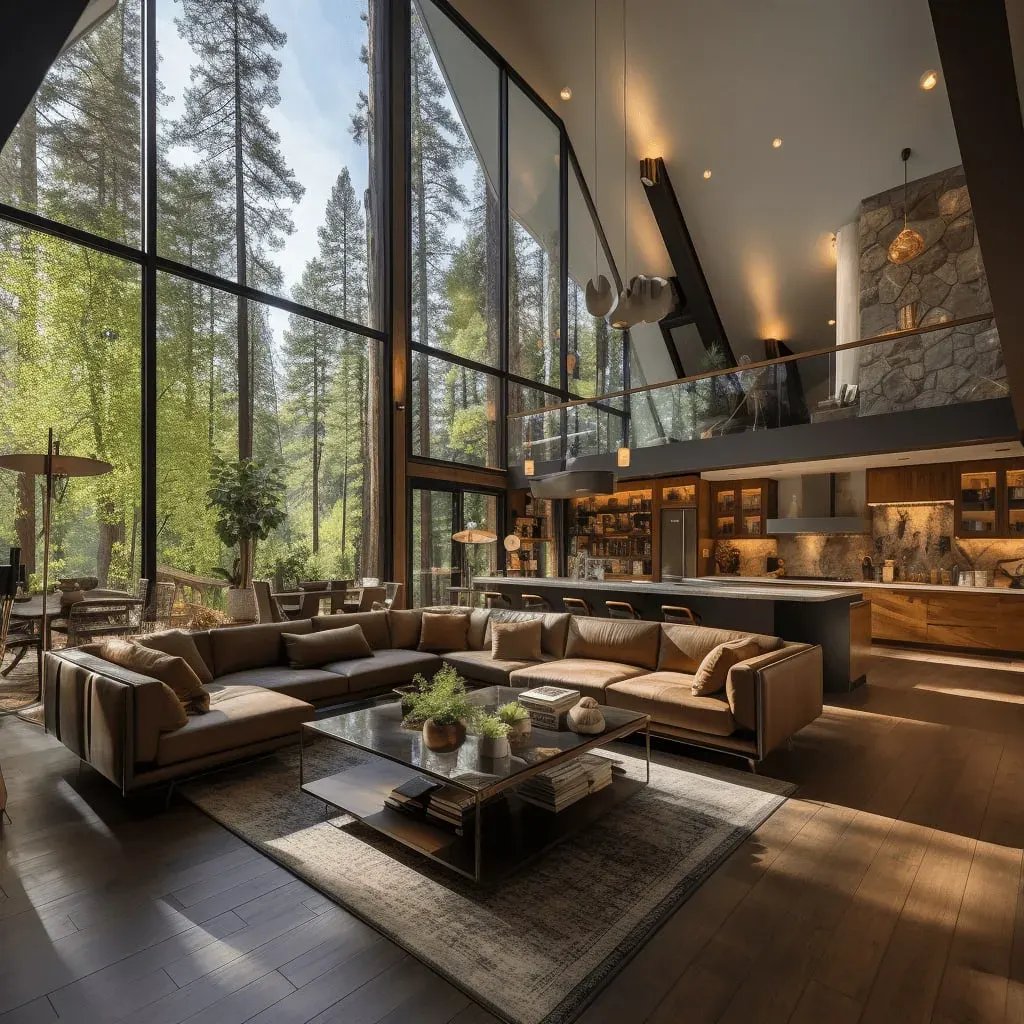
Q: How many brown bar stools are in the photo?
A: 5